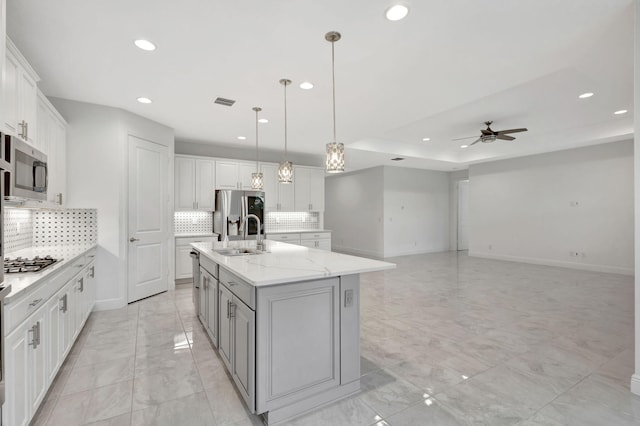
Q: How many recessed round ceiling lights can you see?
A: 10